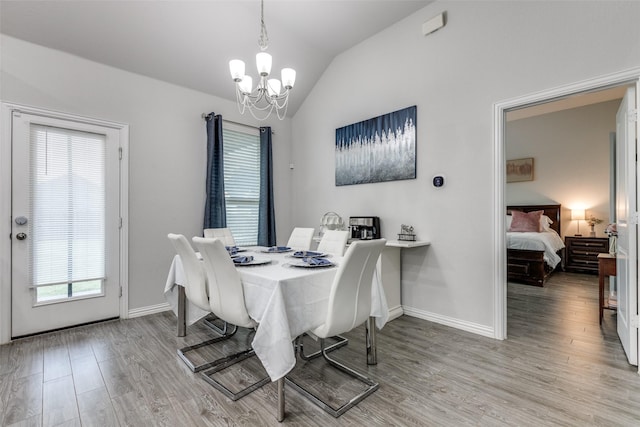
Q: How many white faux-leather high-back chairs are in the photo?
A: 6